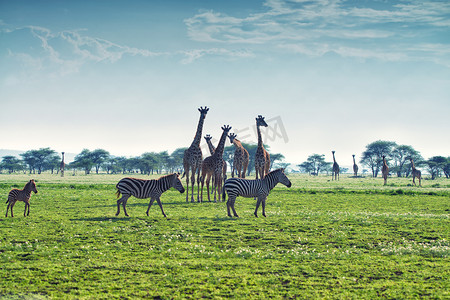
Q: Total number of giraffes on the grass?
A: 10